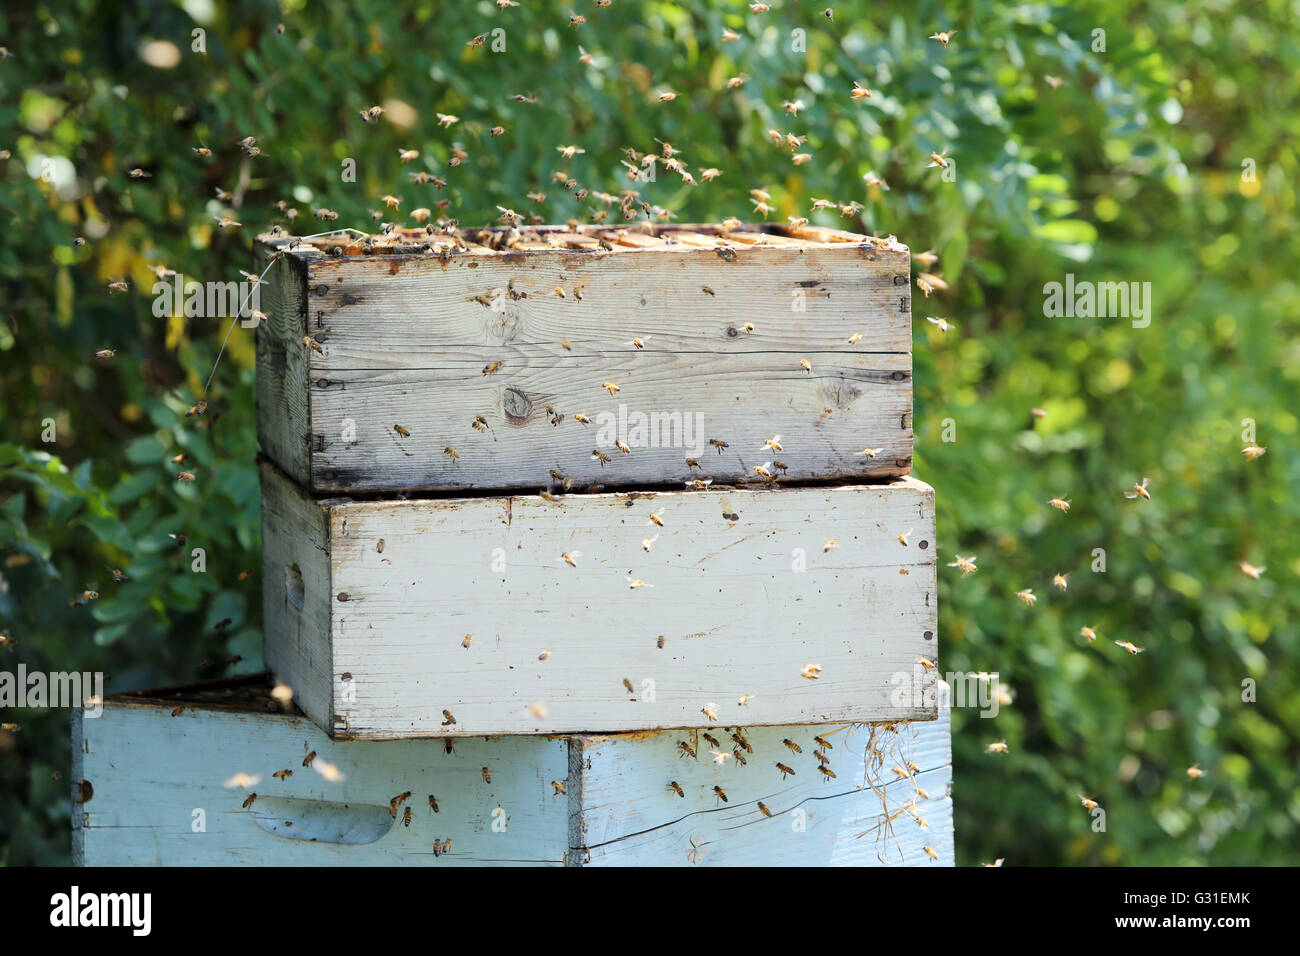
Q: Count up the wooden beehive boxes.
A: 3